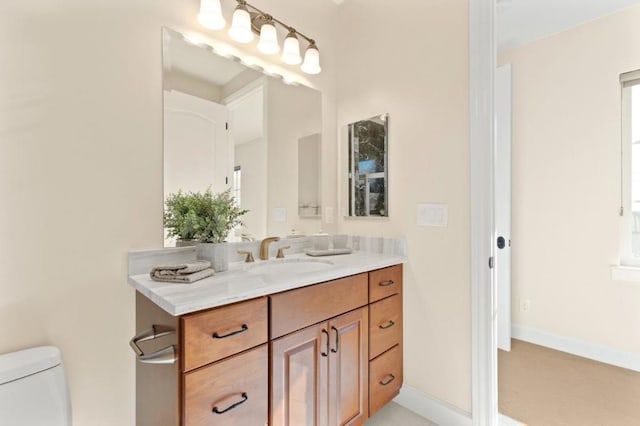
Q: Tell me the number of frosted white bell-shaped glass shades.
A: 5